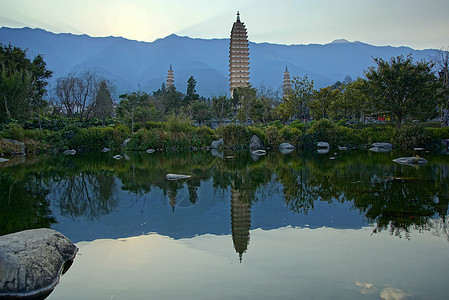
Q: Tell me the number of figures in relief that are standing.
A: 0